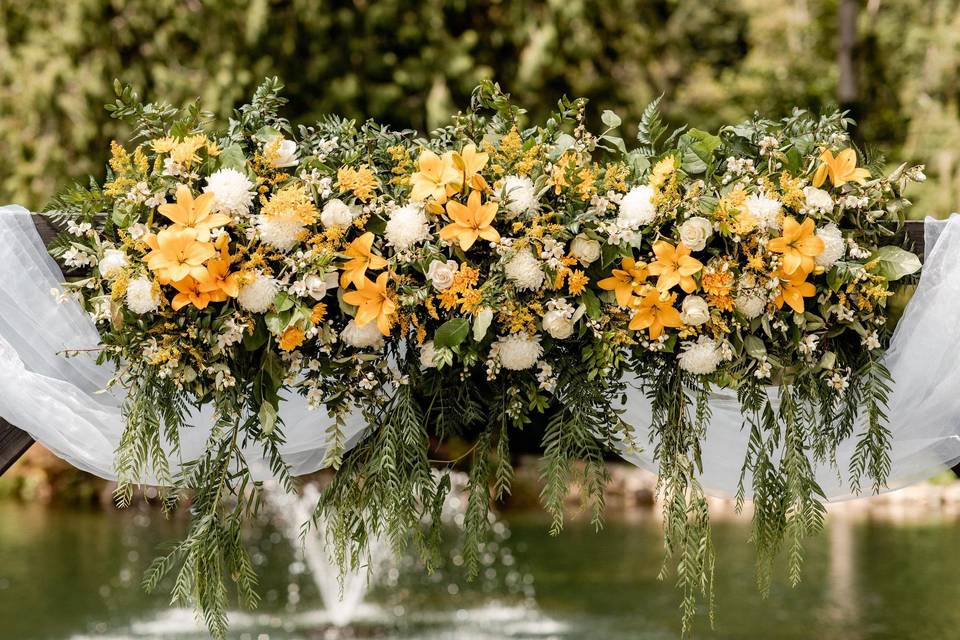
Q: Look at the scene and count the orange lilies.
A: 15